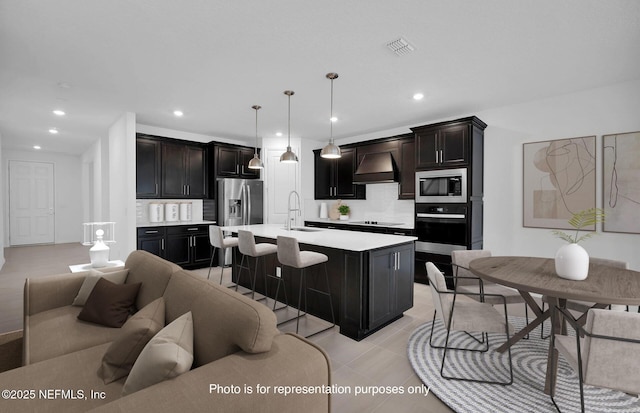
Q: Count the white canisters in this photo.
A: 3